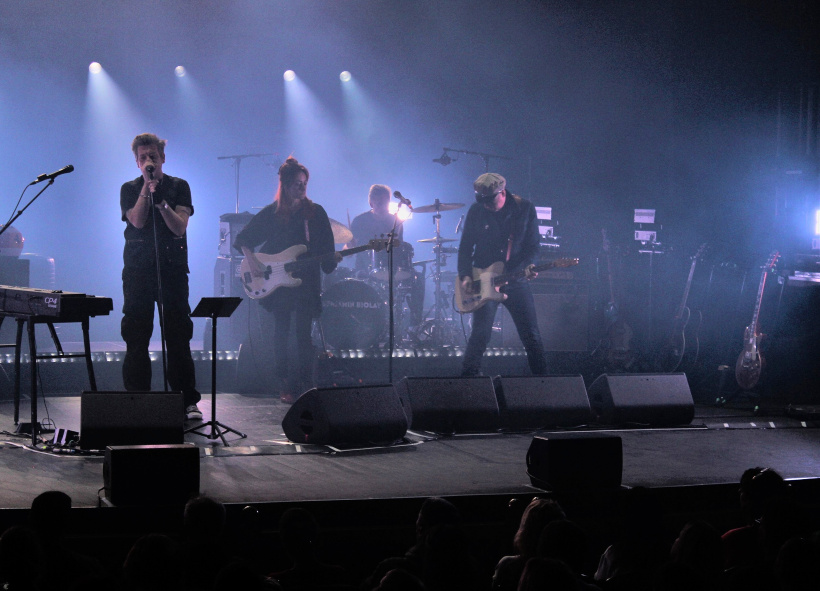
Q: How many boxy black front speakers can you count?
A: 7